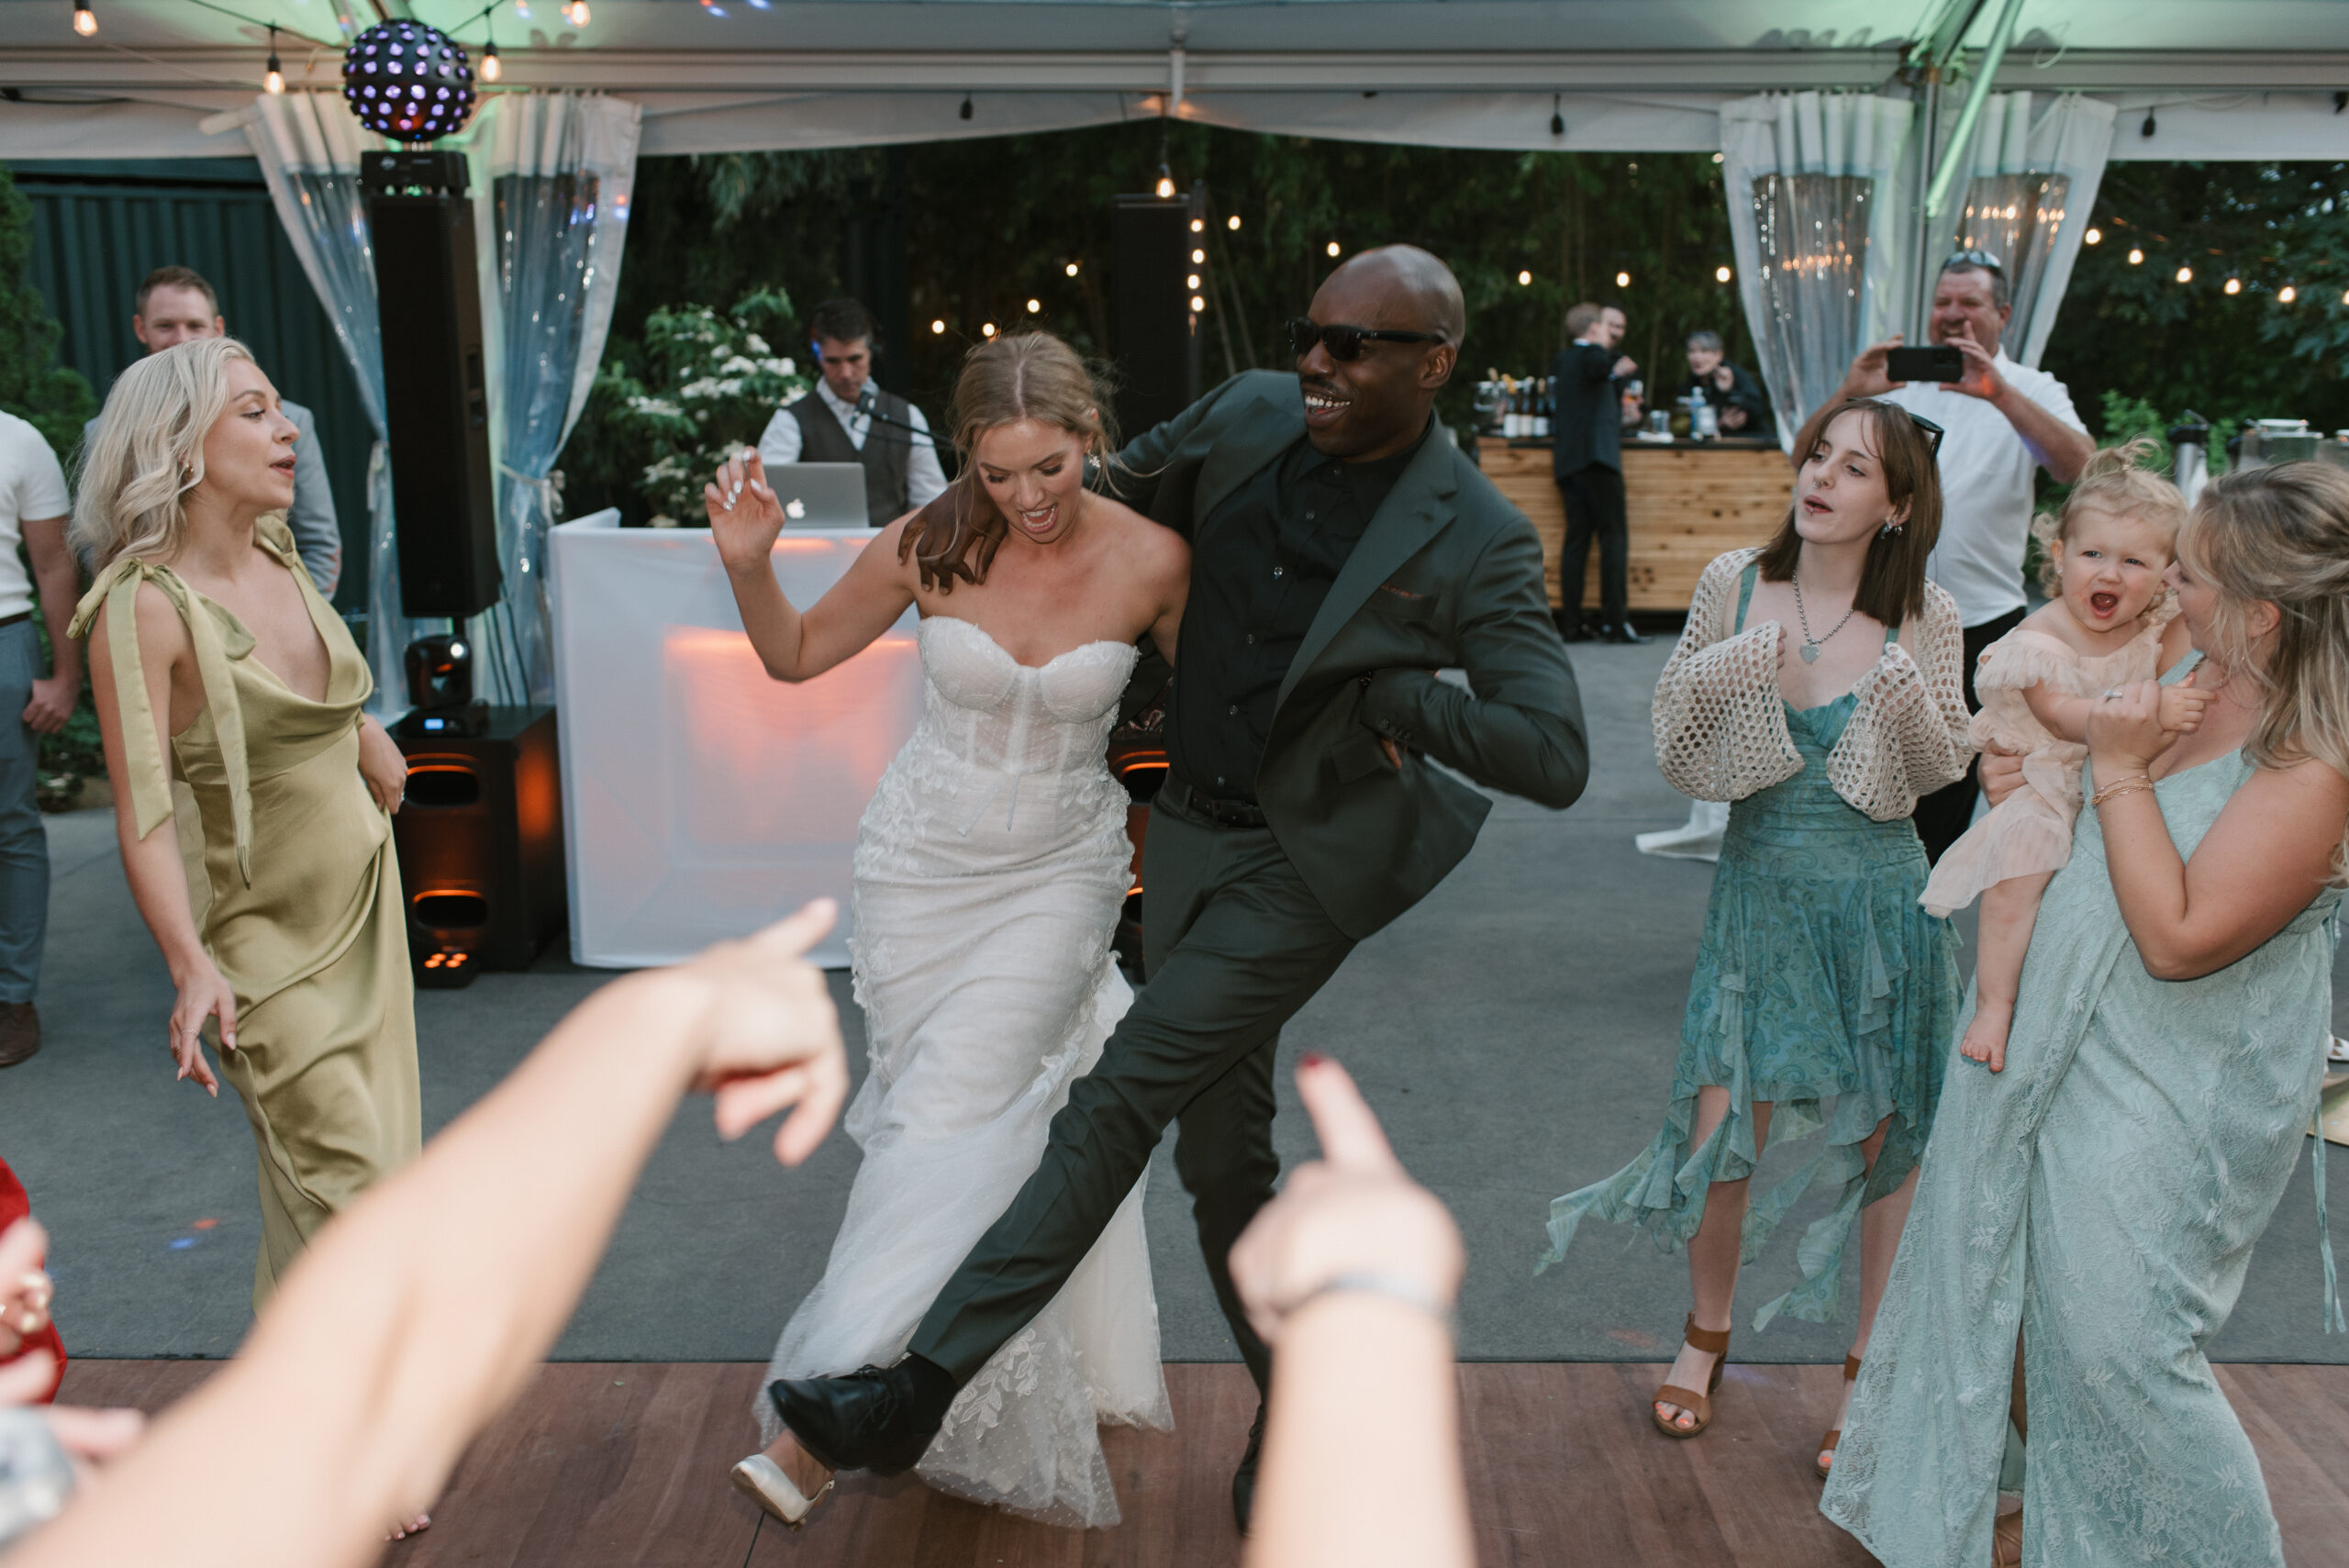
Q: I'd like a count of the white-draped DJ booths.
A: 1